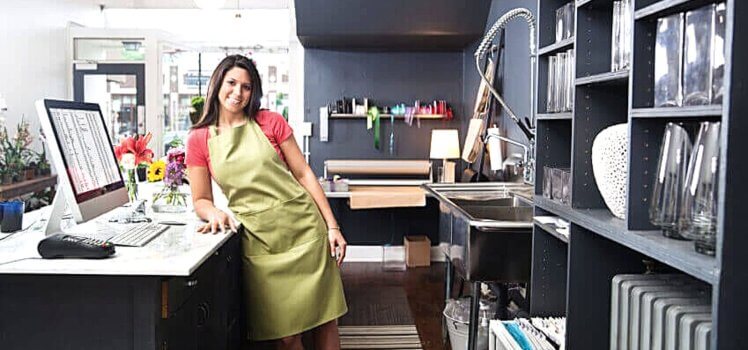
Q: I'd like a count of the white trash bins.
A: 1